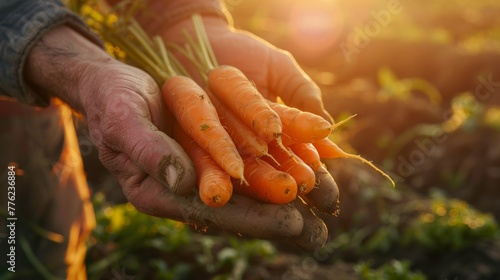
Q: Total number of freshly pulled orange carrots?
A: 9